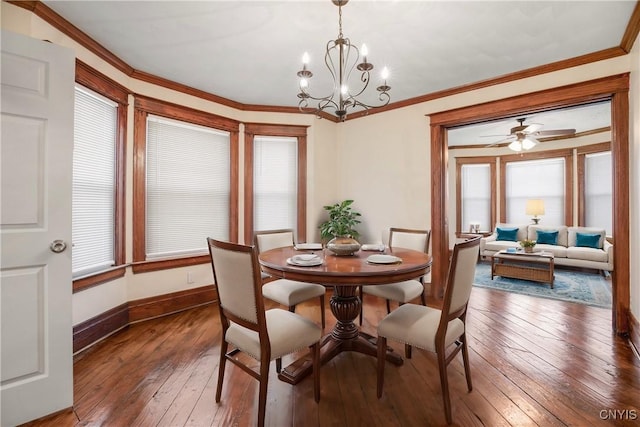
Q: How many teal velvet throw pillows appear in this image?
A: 3